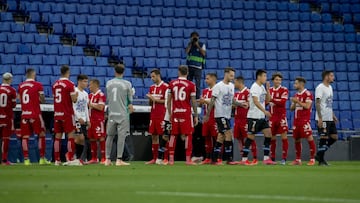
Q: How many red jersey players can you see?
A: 10